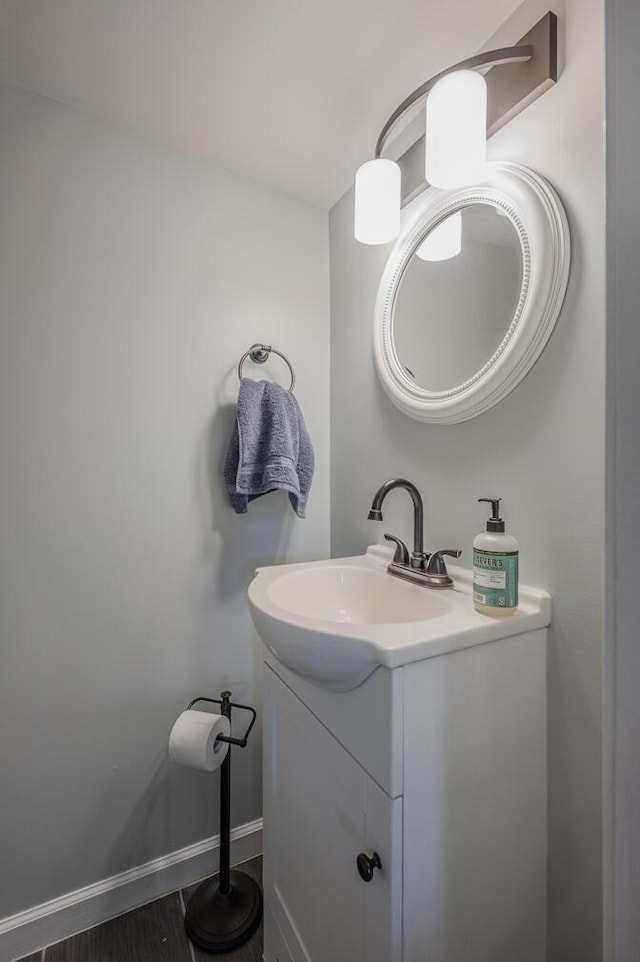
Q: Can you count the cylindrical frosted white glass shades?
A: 2